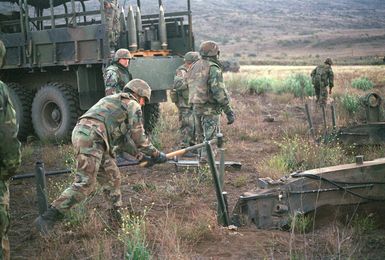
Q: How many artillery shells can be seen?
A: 4